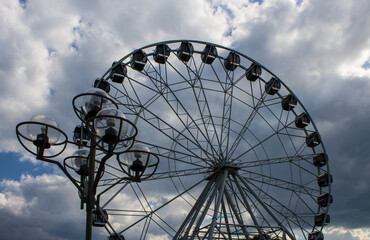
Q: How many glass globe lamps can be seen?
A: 5